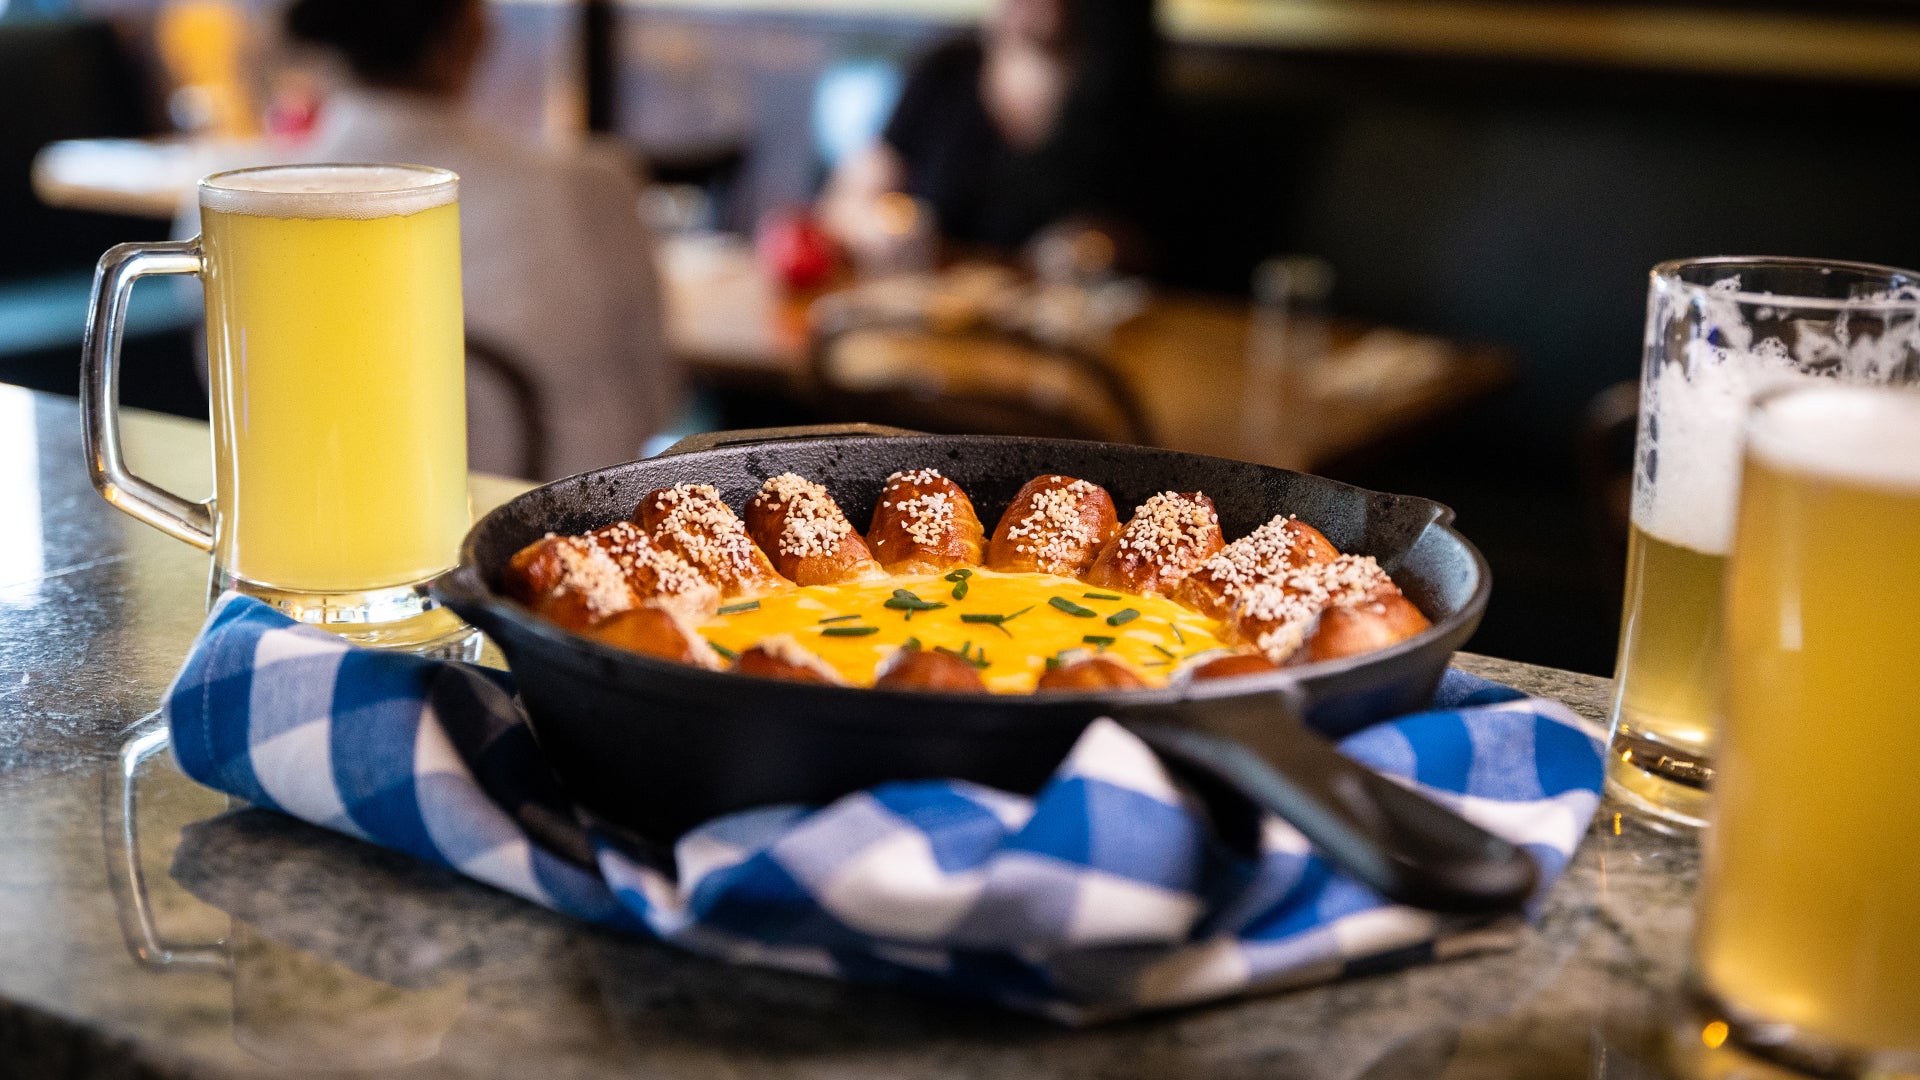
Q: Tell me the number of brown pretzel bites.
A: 15